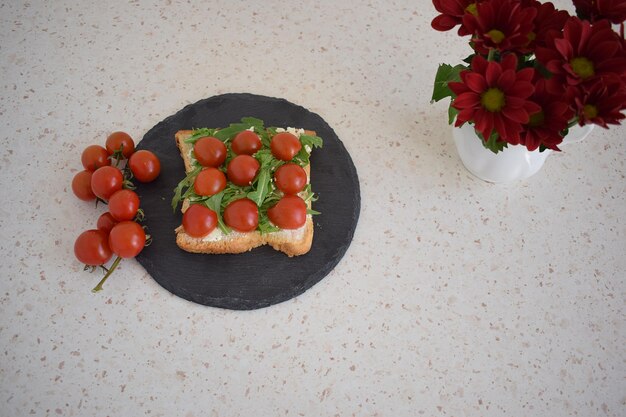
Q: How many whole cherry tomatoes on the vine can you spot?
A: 9